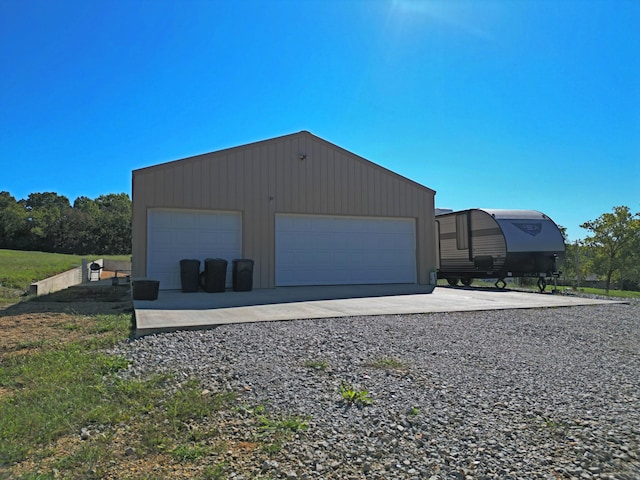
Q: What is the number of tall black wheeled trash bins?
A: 3